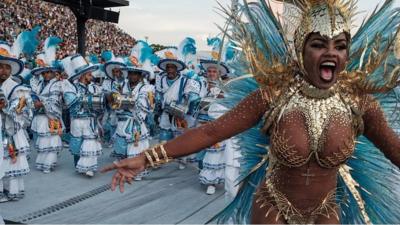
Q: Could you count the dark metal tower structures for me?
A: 1